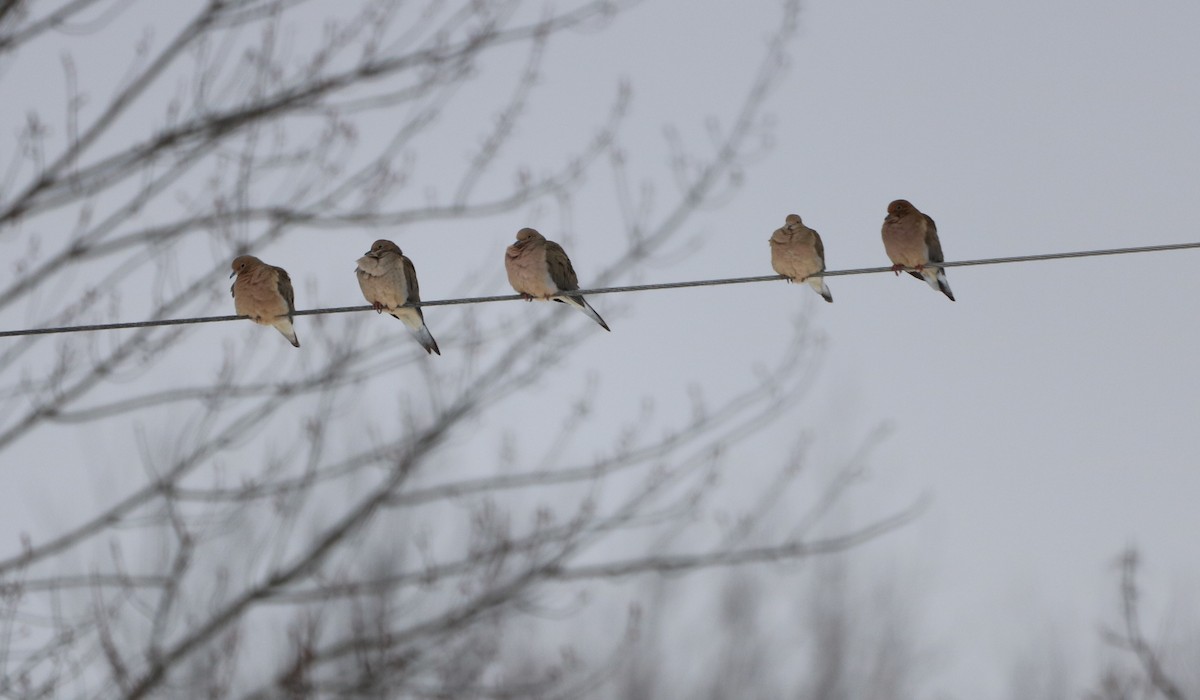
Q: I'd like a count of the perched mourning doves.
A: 5